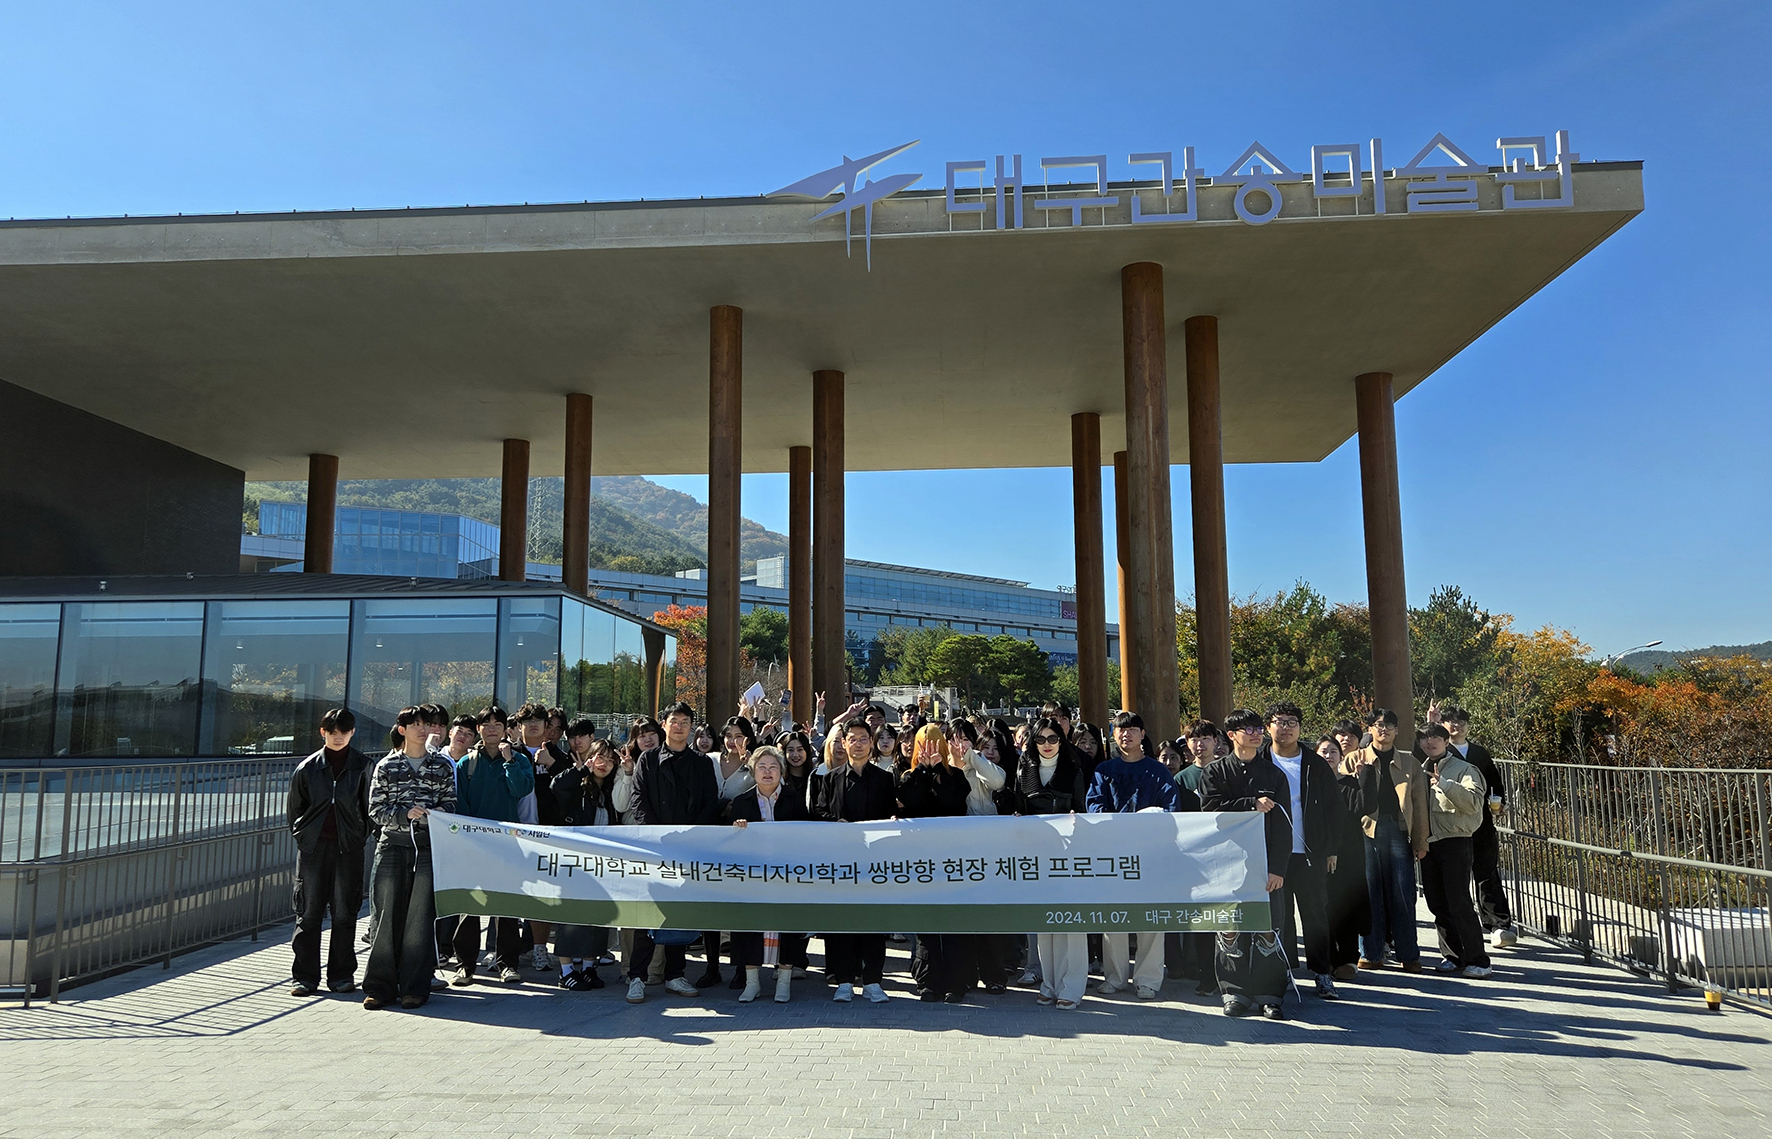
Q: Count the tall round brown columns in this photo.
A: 11